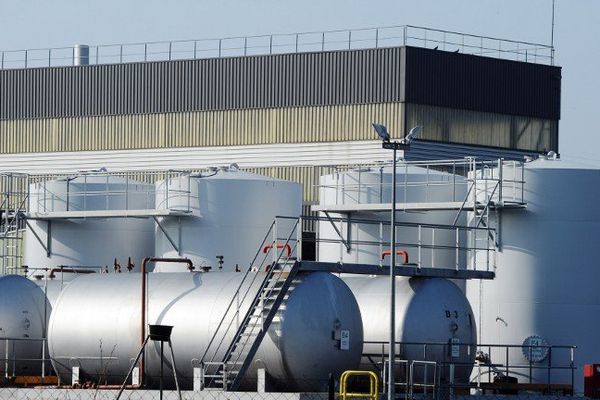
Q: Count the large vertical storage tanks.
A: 4